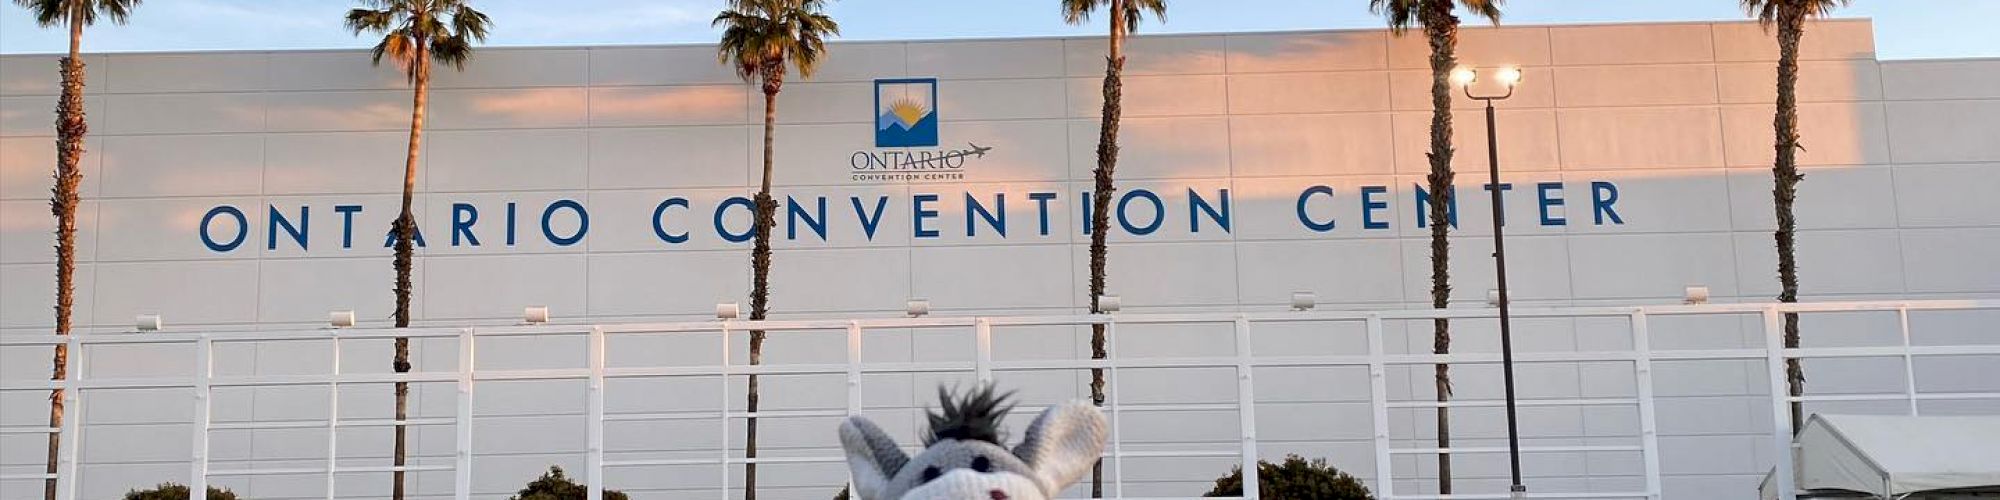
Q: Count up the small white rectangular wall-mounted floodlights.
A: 9